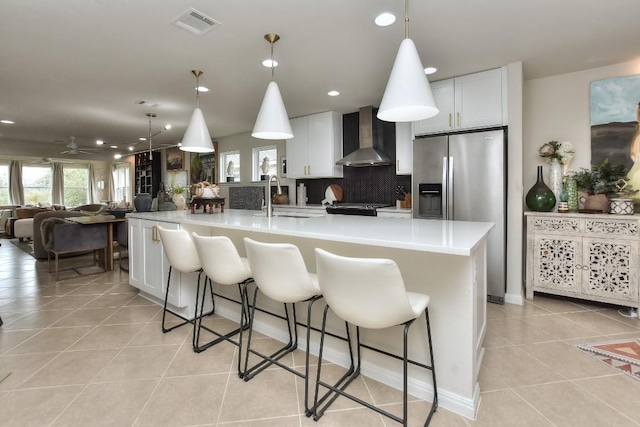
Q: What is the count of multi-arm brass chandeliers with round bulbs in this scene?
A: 1